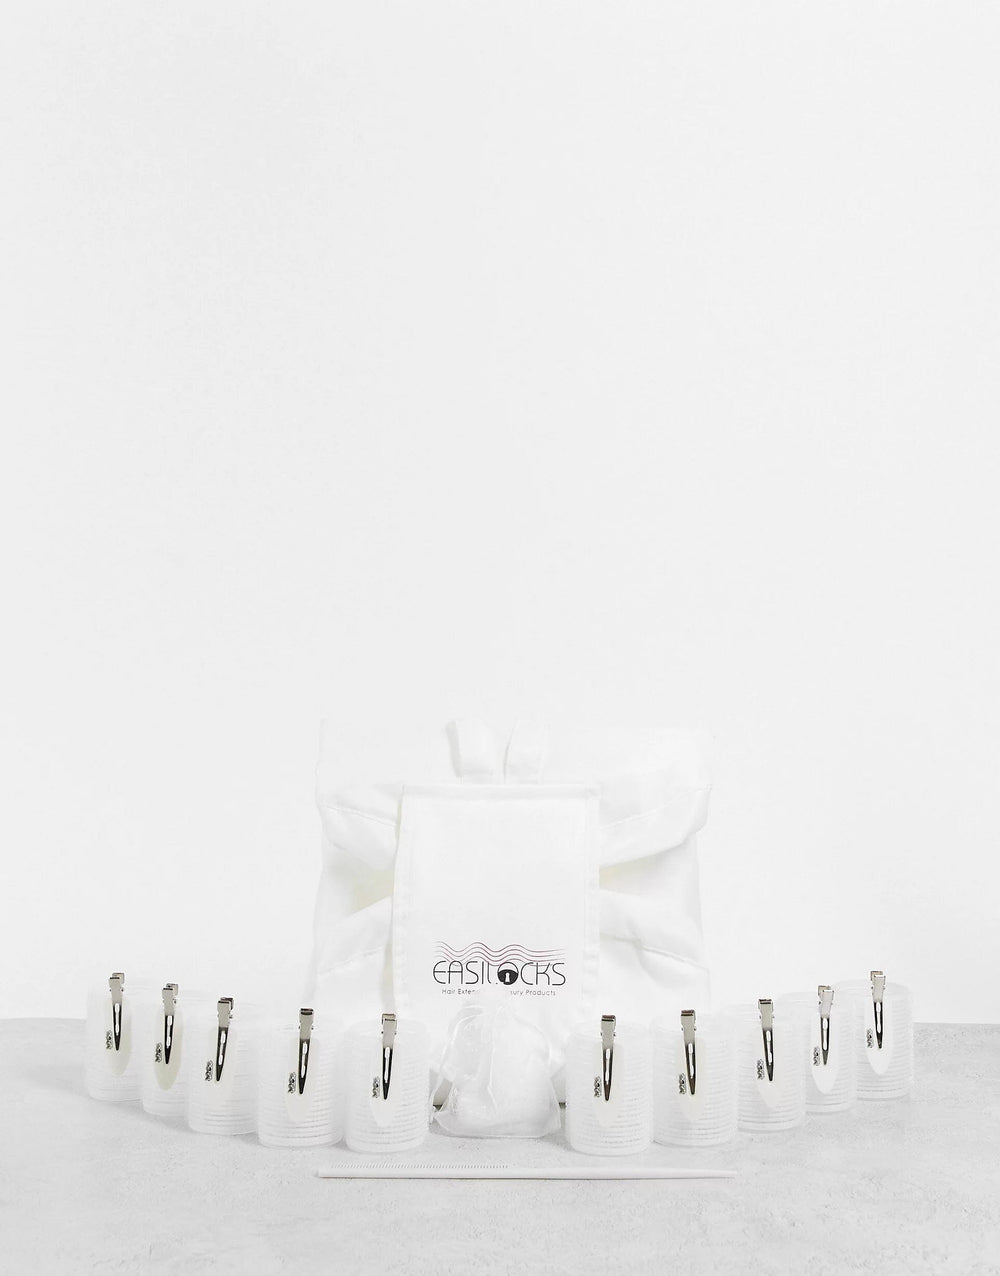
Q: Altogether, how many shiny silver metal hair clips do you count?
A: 10